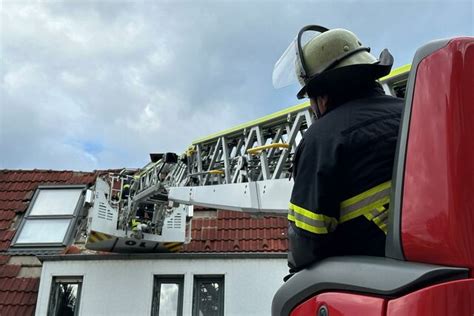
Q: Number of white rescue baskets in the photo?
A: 1